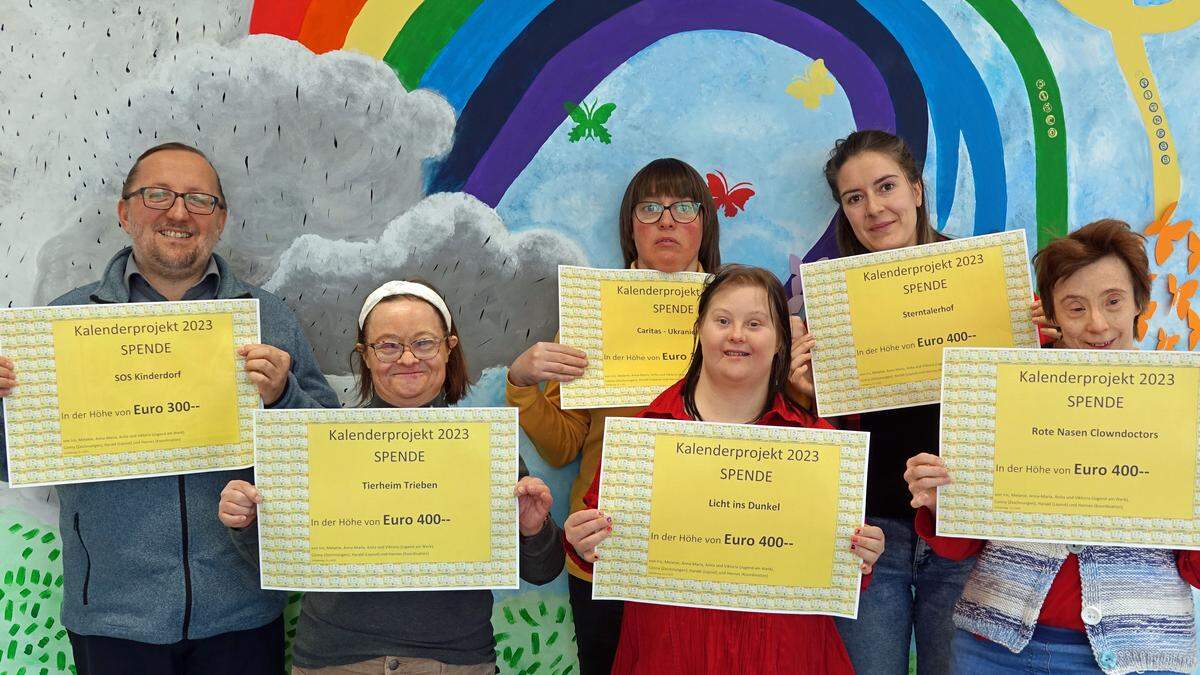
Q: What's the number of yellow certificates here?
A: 6